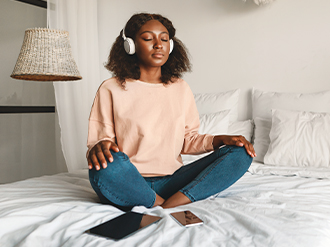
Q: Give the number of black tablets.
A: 1